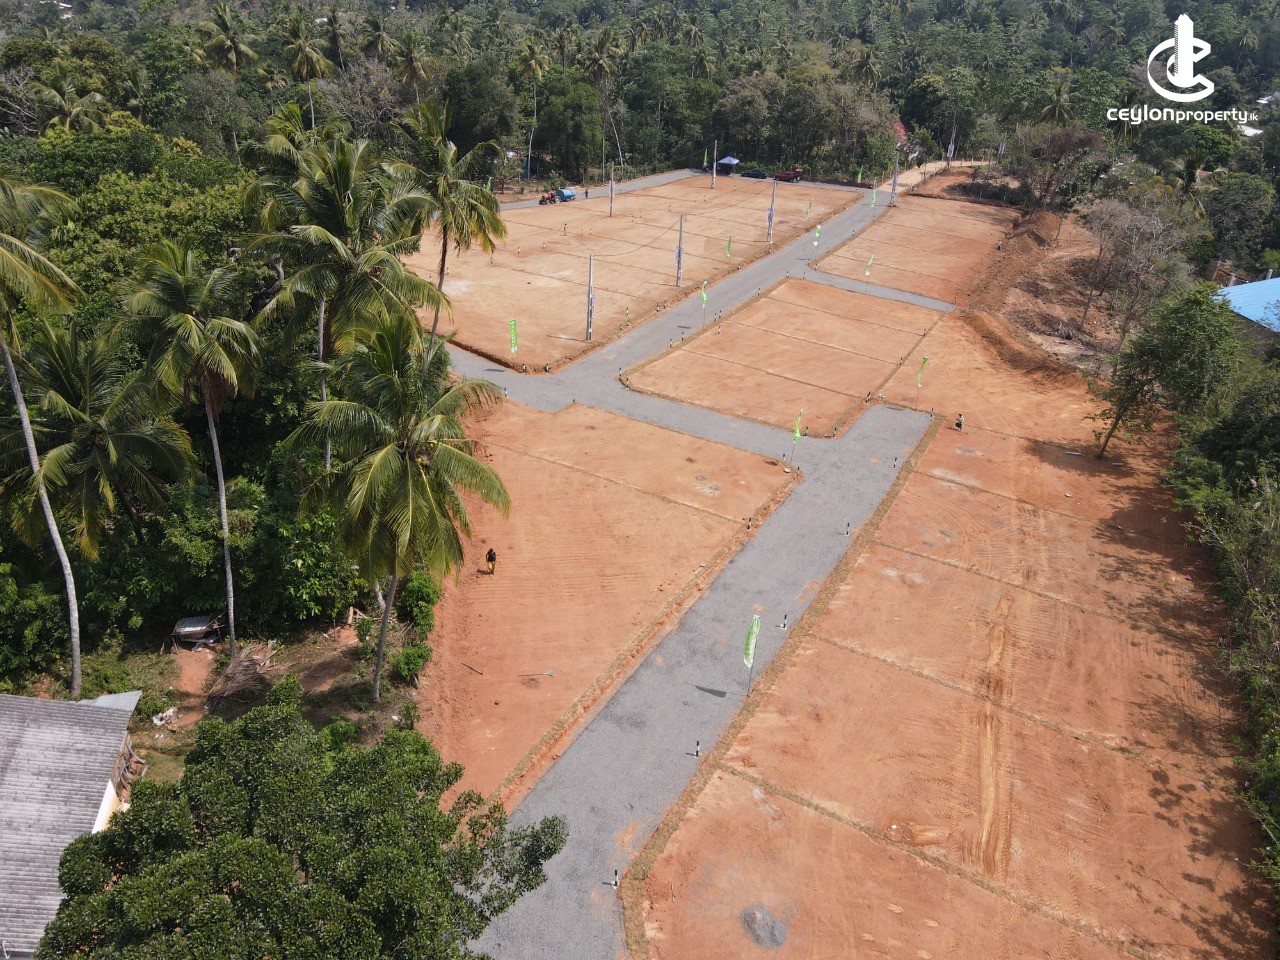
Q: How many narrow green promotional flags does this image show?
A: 13